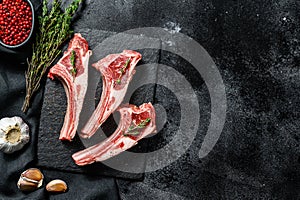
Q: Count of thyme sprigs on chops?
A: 3